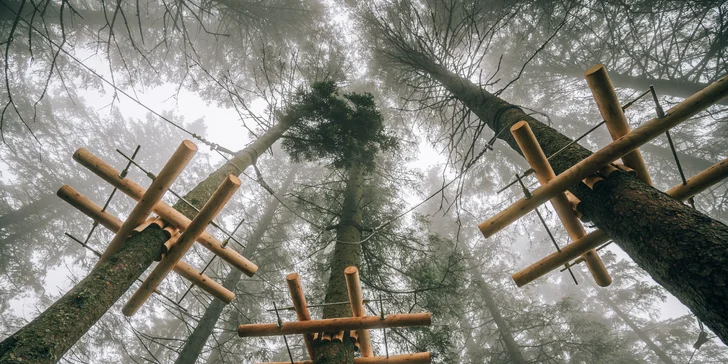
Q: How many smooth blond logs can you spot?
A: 12